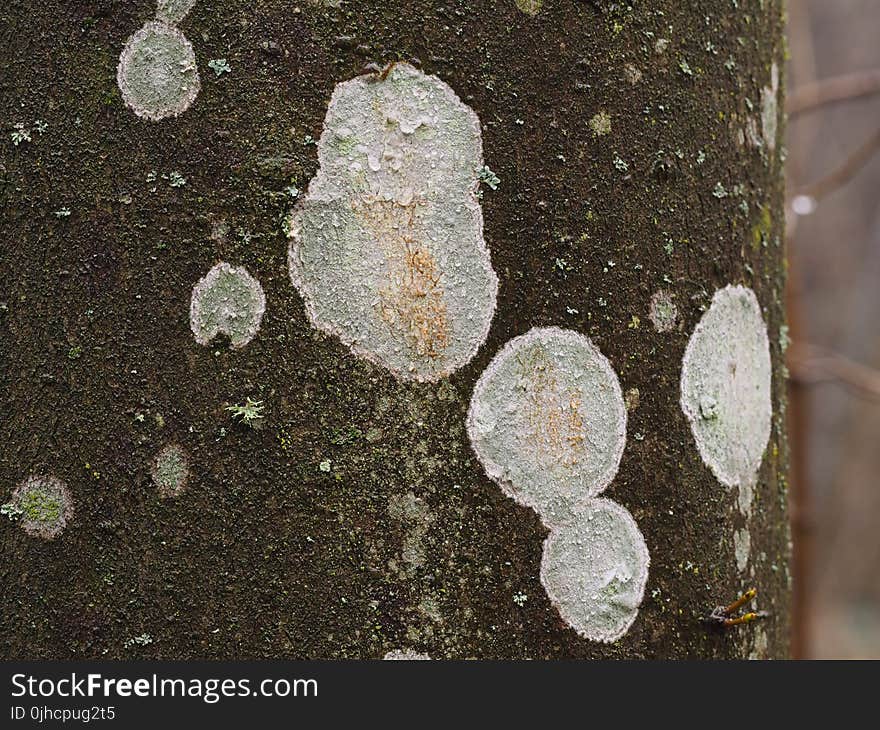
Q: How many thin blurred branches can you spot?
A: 3